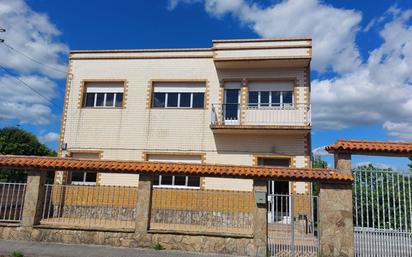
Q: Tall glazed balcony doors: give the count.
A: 1